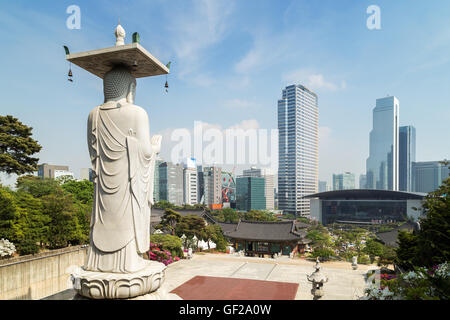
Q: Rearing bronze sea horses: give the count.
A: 0